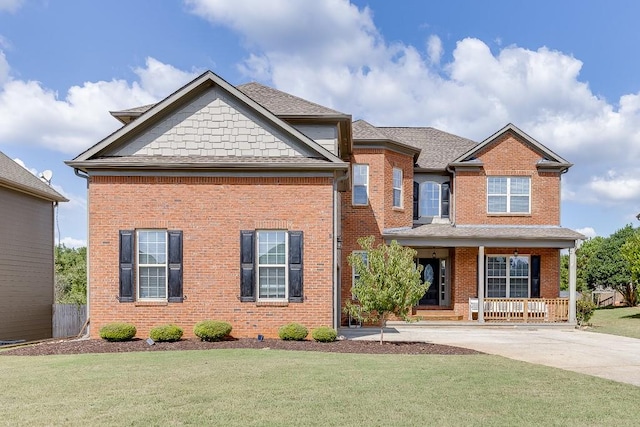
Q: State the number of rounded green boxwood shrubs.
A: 5